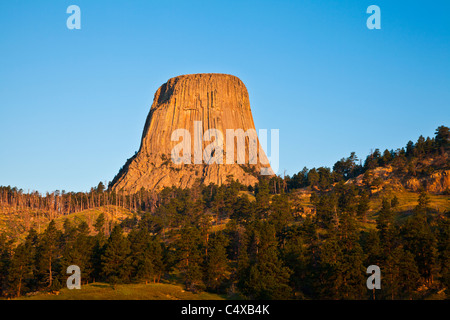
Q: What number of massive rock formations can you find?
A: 1